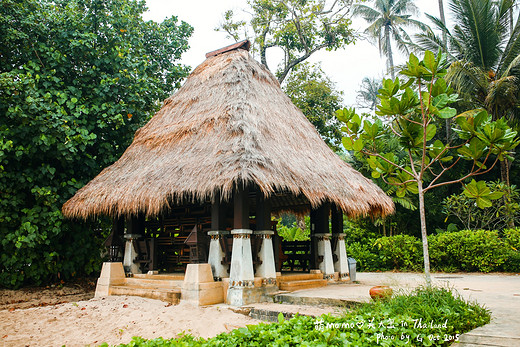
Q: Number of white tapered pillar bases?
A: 6